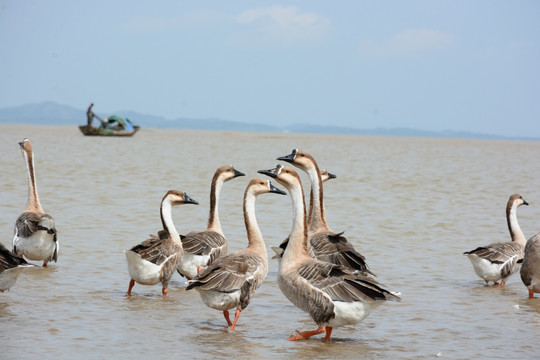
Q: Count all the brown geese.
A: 10